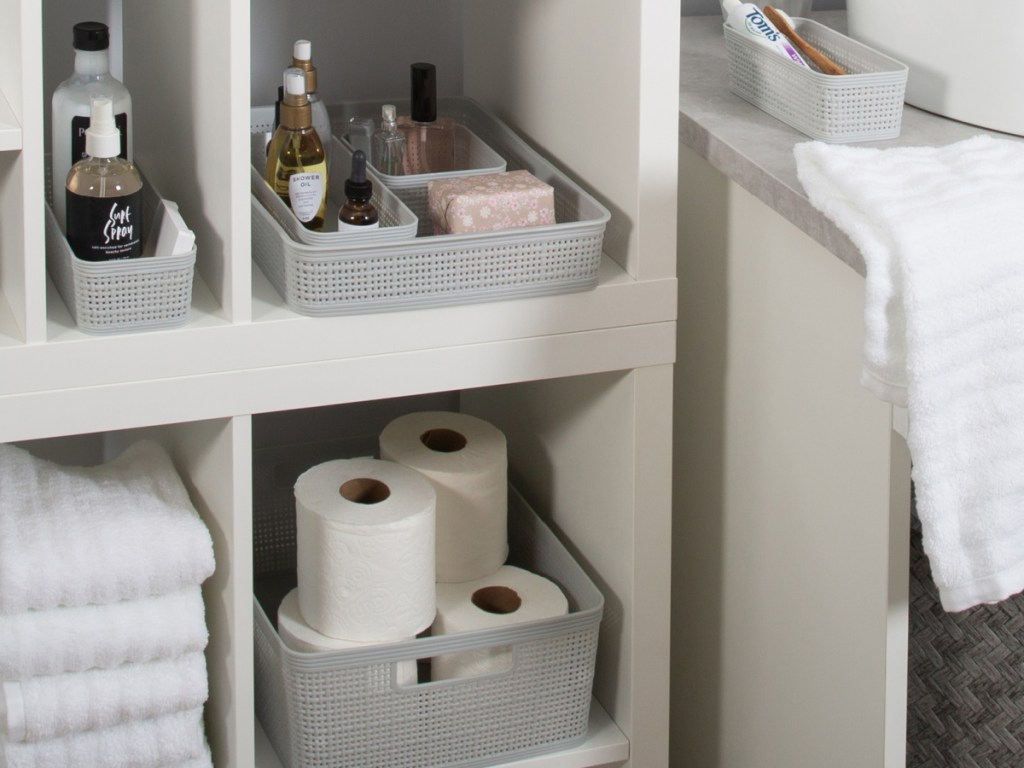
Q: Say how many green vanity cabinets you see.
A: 0